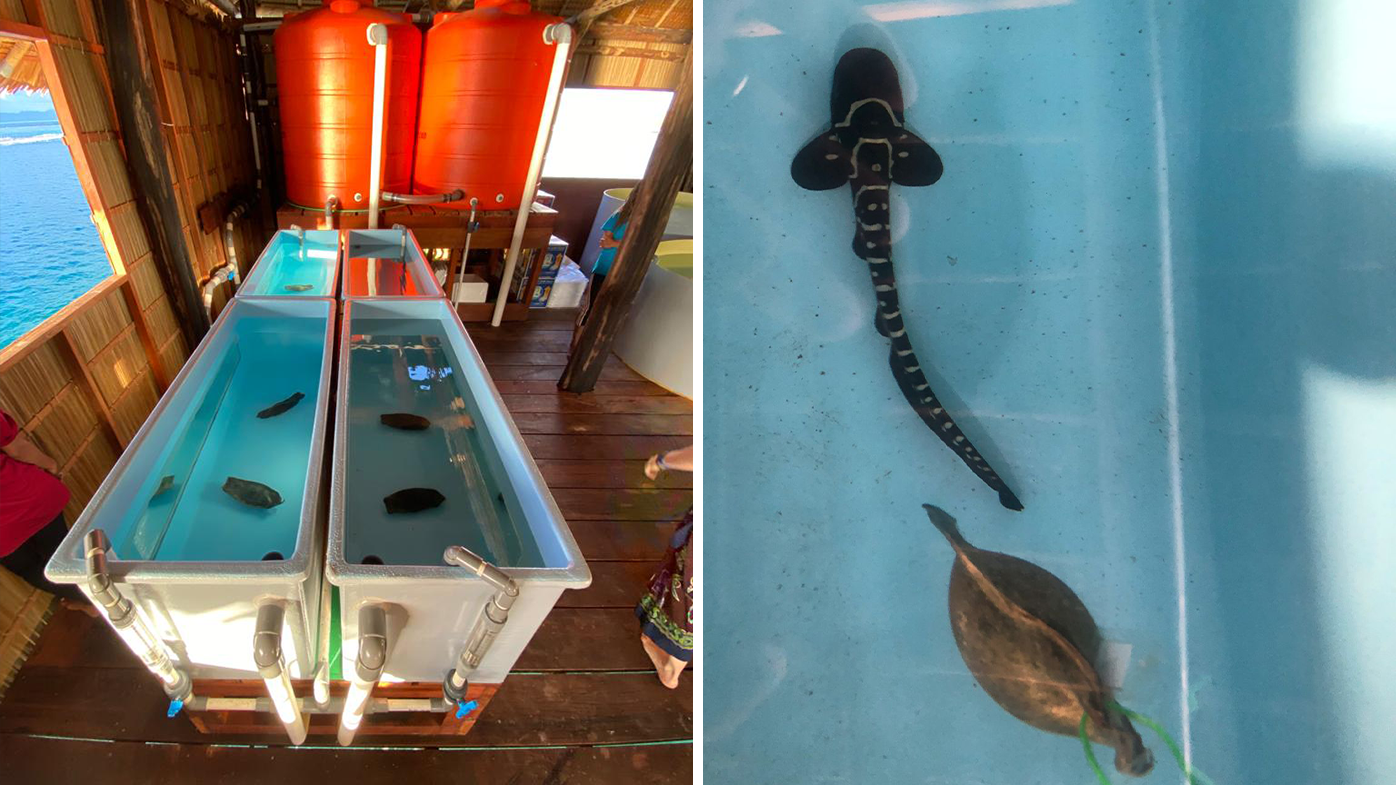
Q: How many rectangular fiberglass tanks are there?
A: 4